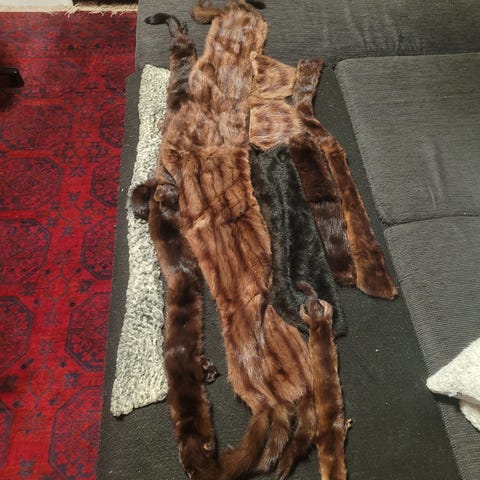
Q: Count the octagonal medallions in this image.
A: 12